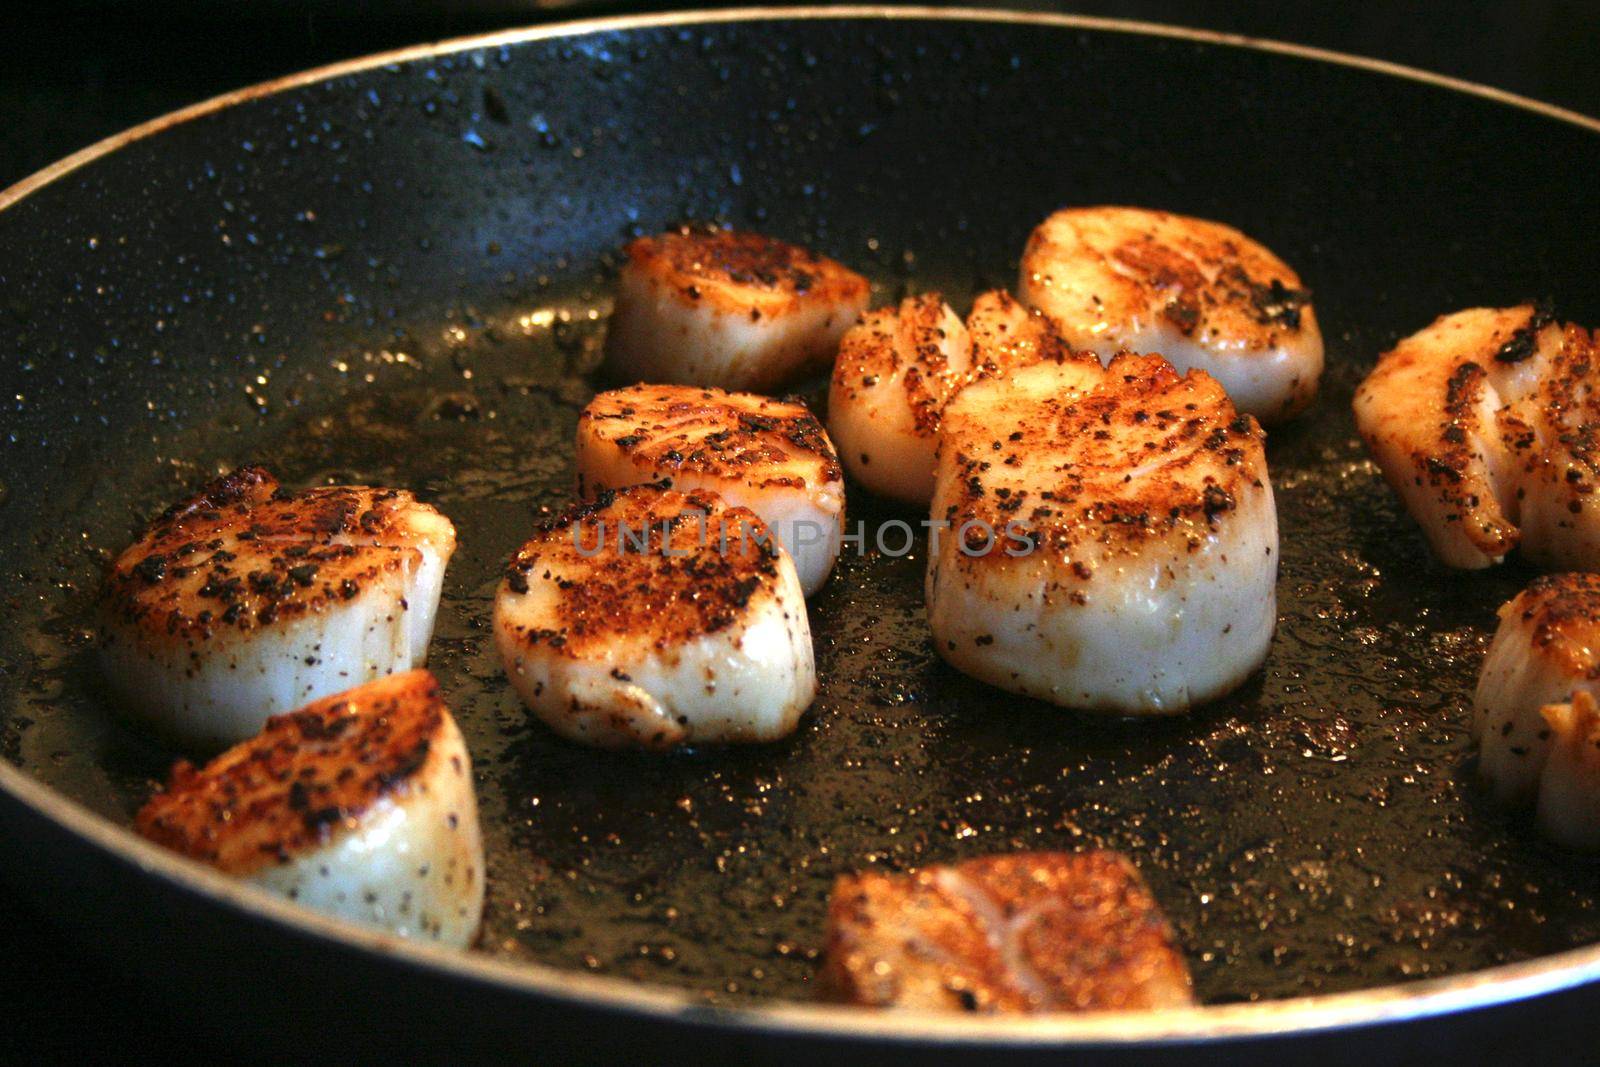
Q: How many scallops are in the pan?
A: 11